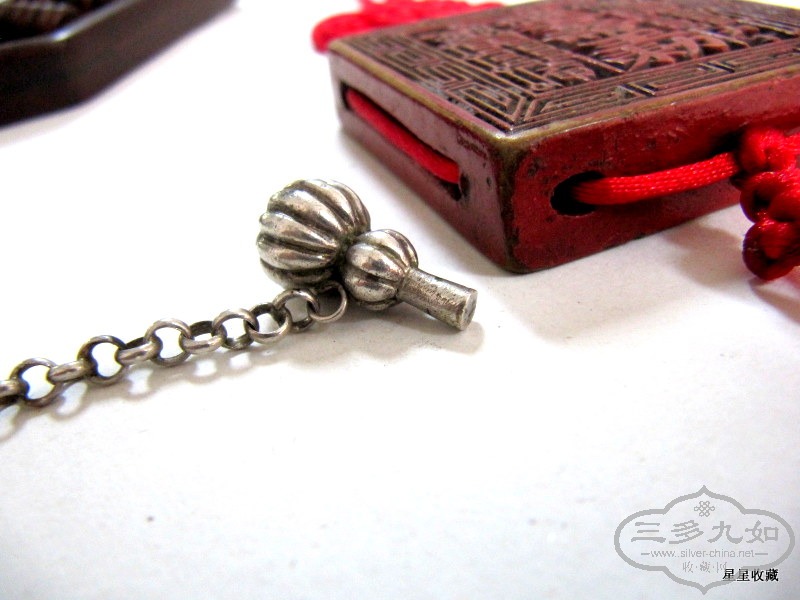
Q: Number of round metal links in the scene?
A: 11